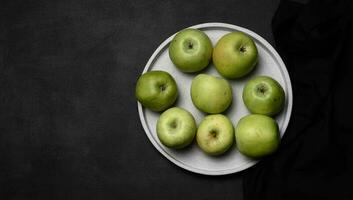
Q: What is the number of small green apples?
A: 8